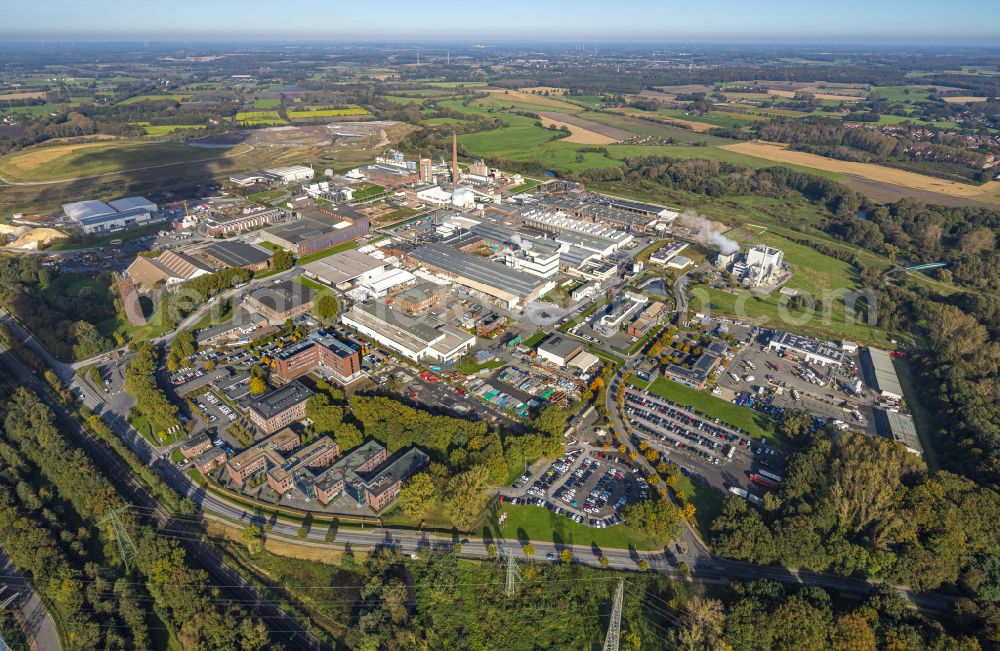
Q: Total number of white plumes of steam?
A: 2